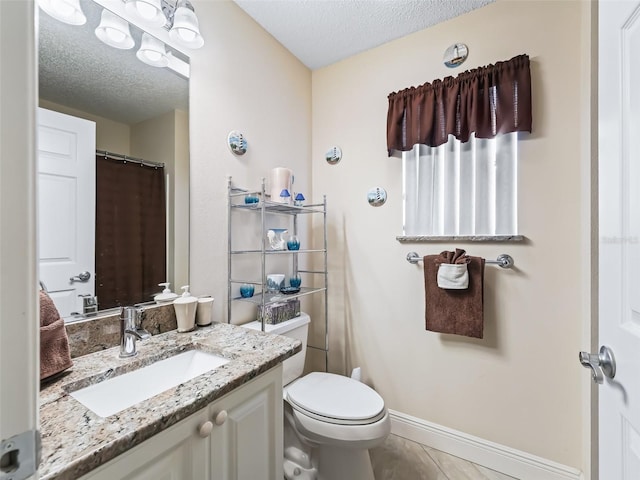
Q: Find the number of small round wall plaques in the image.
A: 4